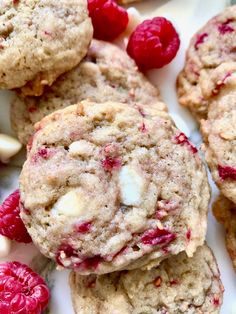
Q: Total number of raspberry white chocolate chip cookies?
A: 7